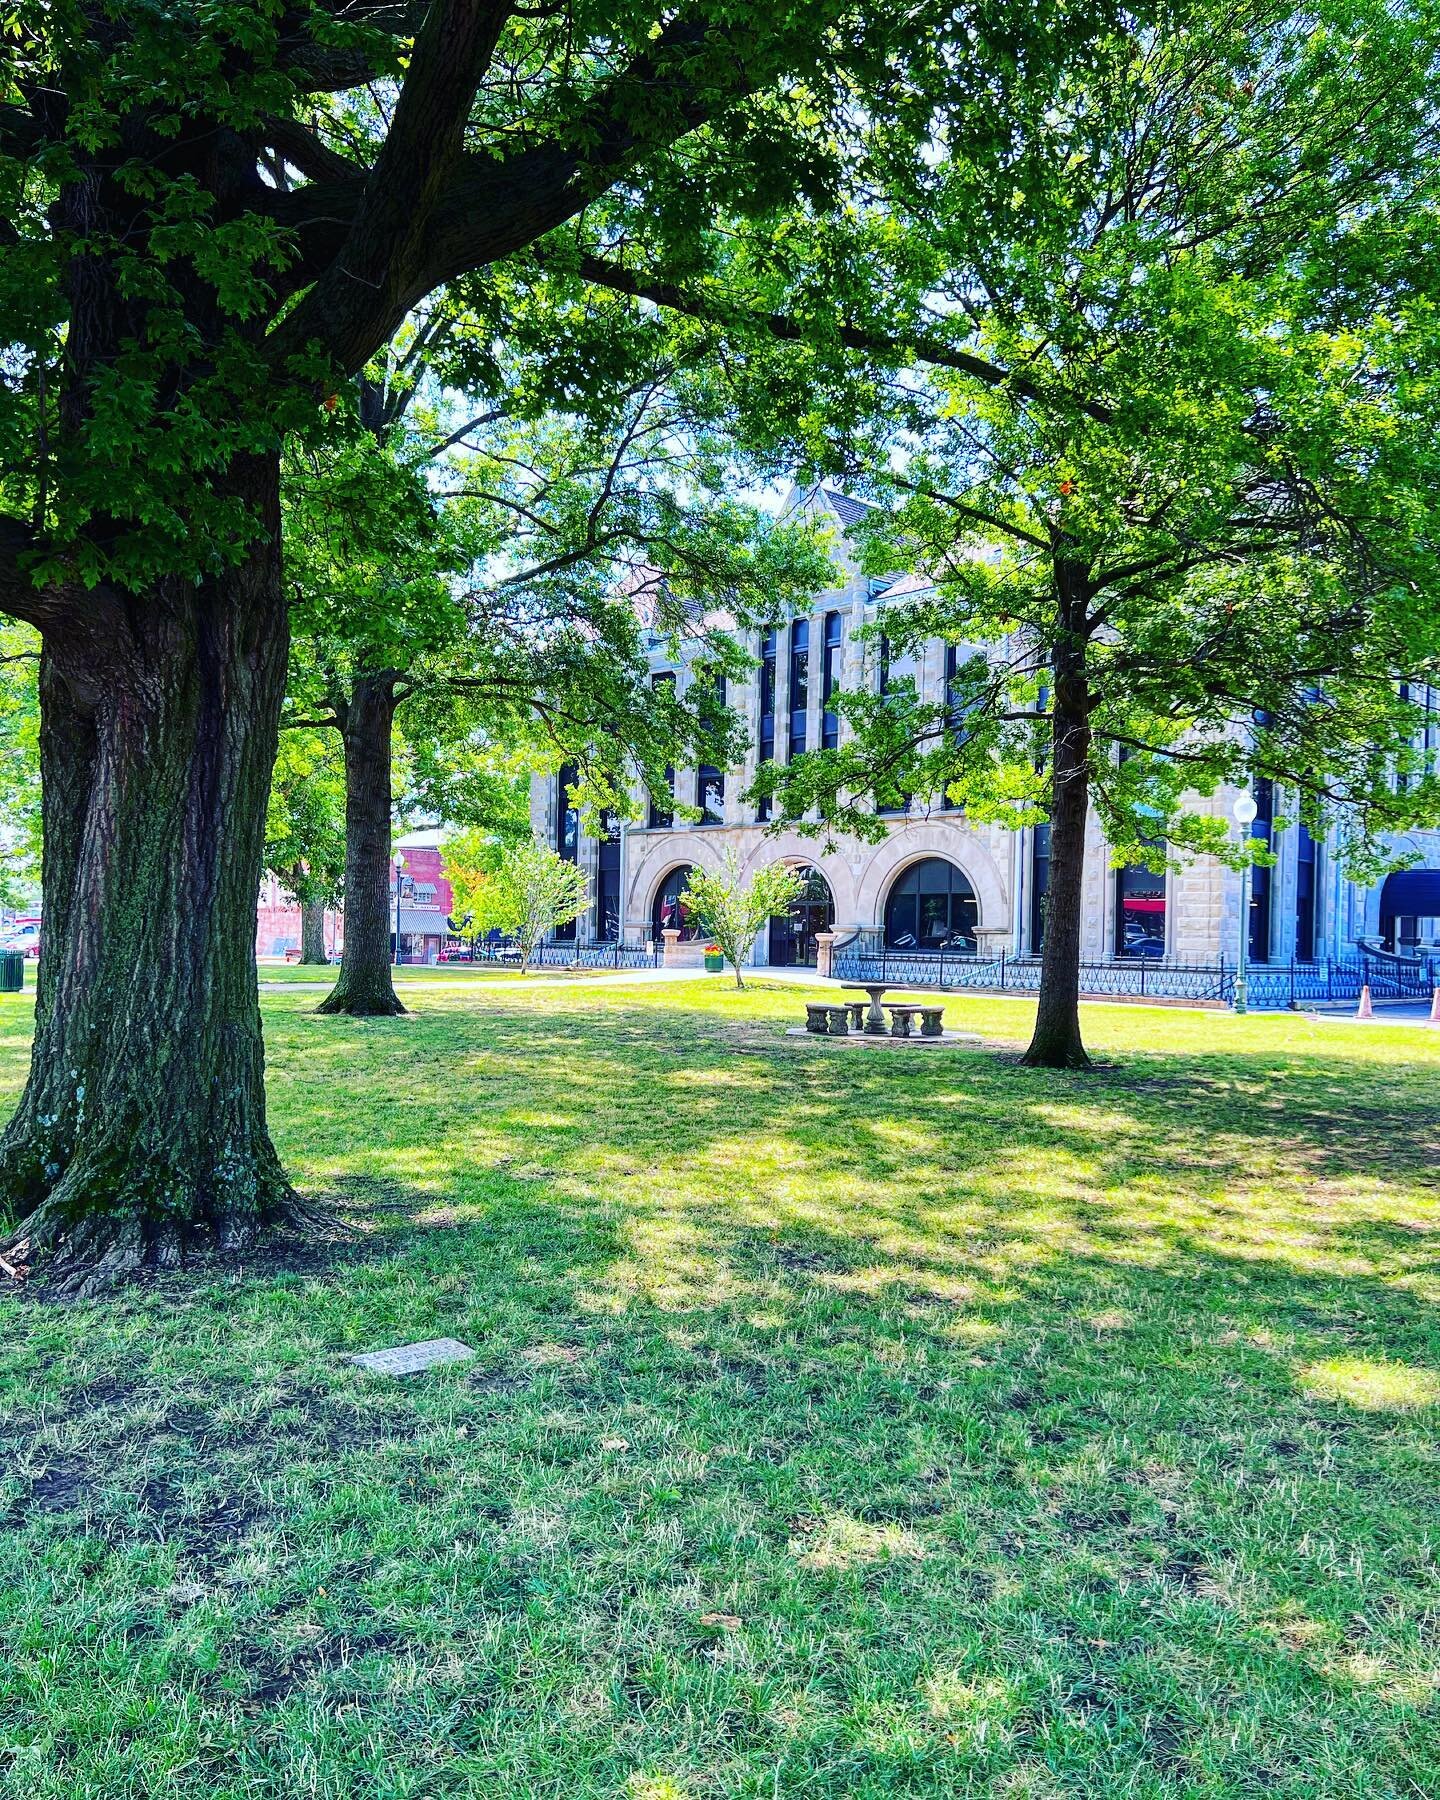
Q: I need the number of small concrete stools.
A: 3